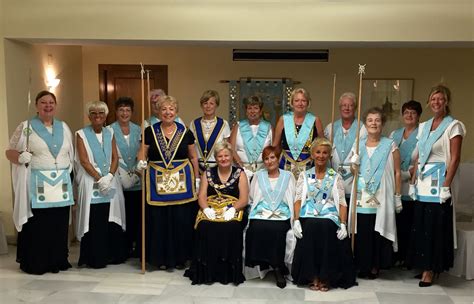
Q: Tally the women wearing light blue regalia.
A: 12